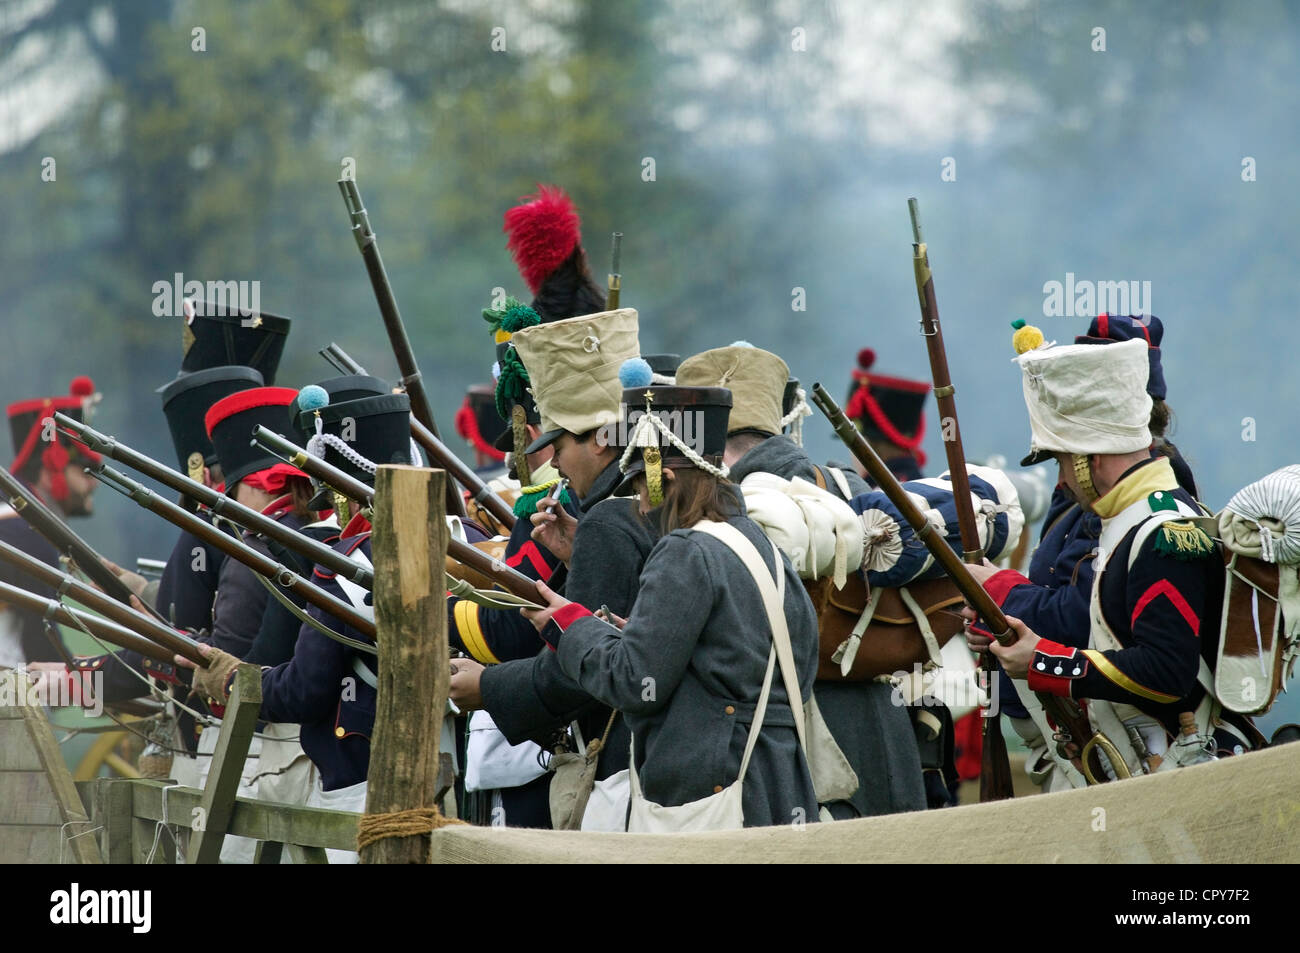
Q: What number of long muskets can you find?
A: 11